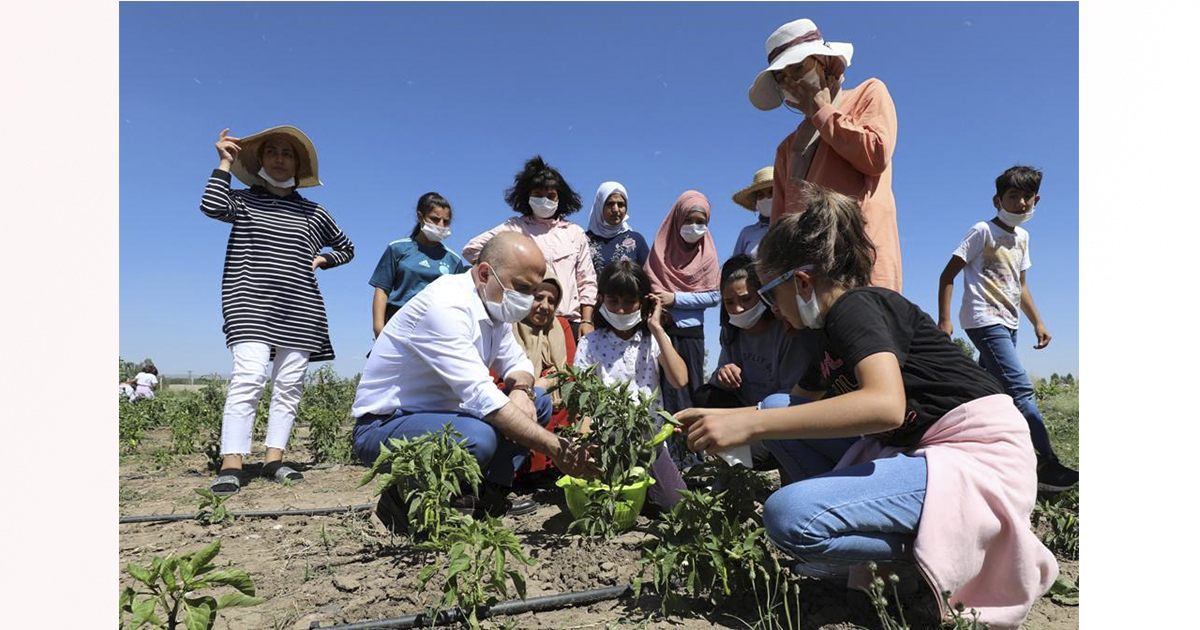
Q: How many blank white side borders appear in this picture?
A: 2